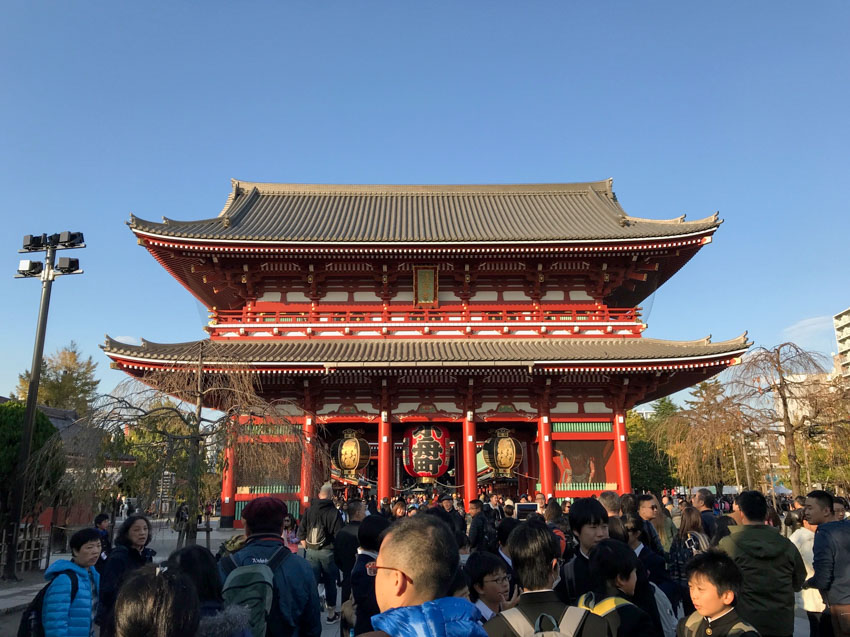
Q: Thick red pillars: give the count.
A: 6